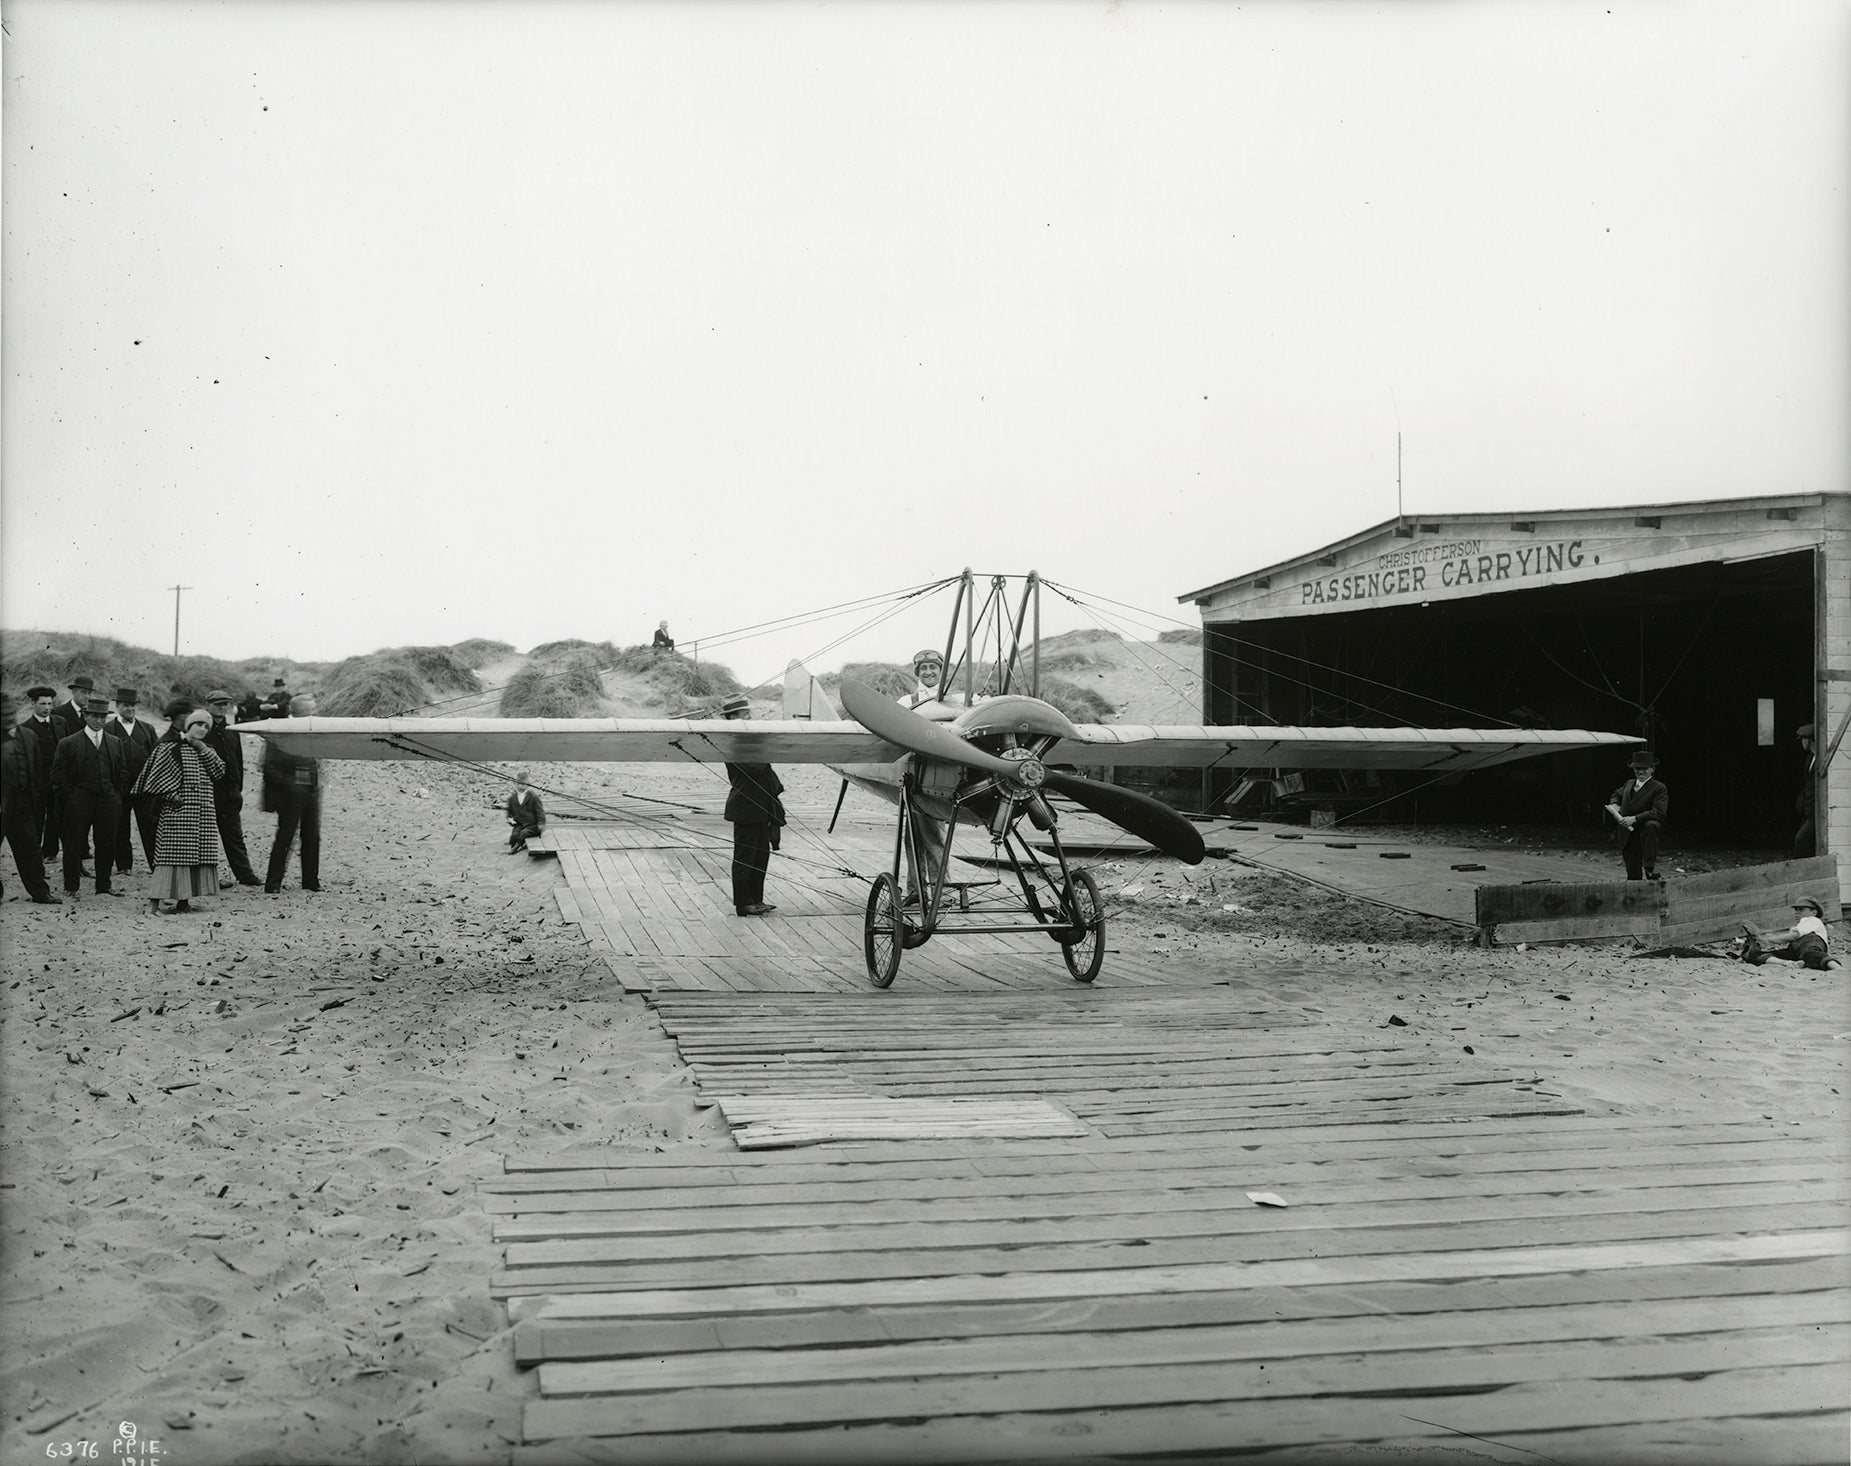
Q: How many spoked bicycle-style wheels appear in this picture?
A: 2